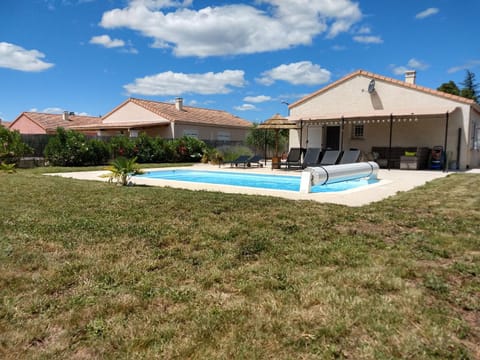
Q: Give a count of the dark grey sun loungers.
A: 6